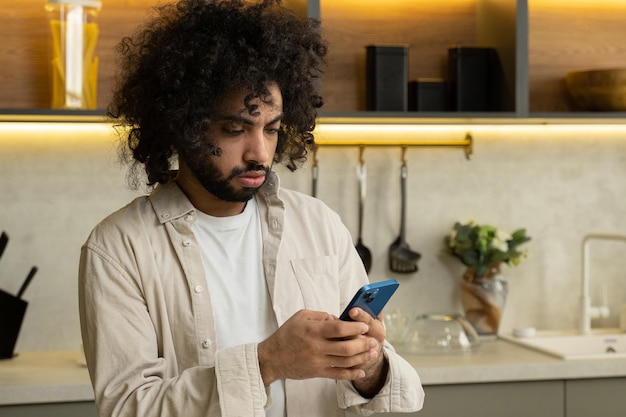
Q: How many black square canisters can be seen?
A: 3